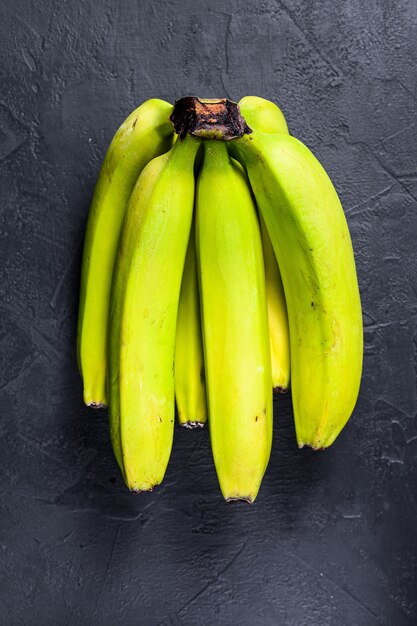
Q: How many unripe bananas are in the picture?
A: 6